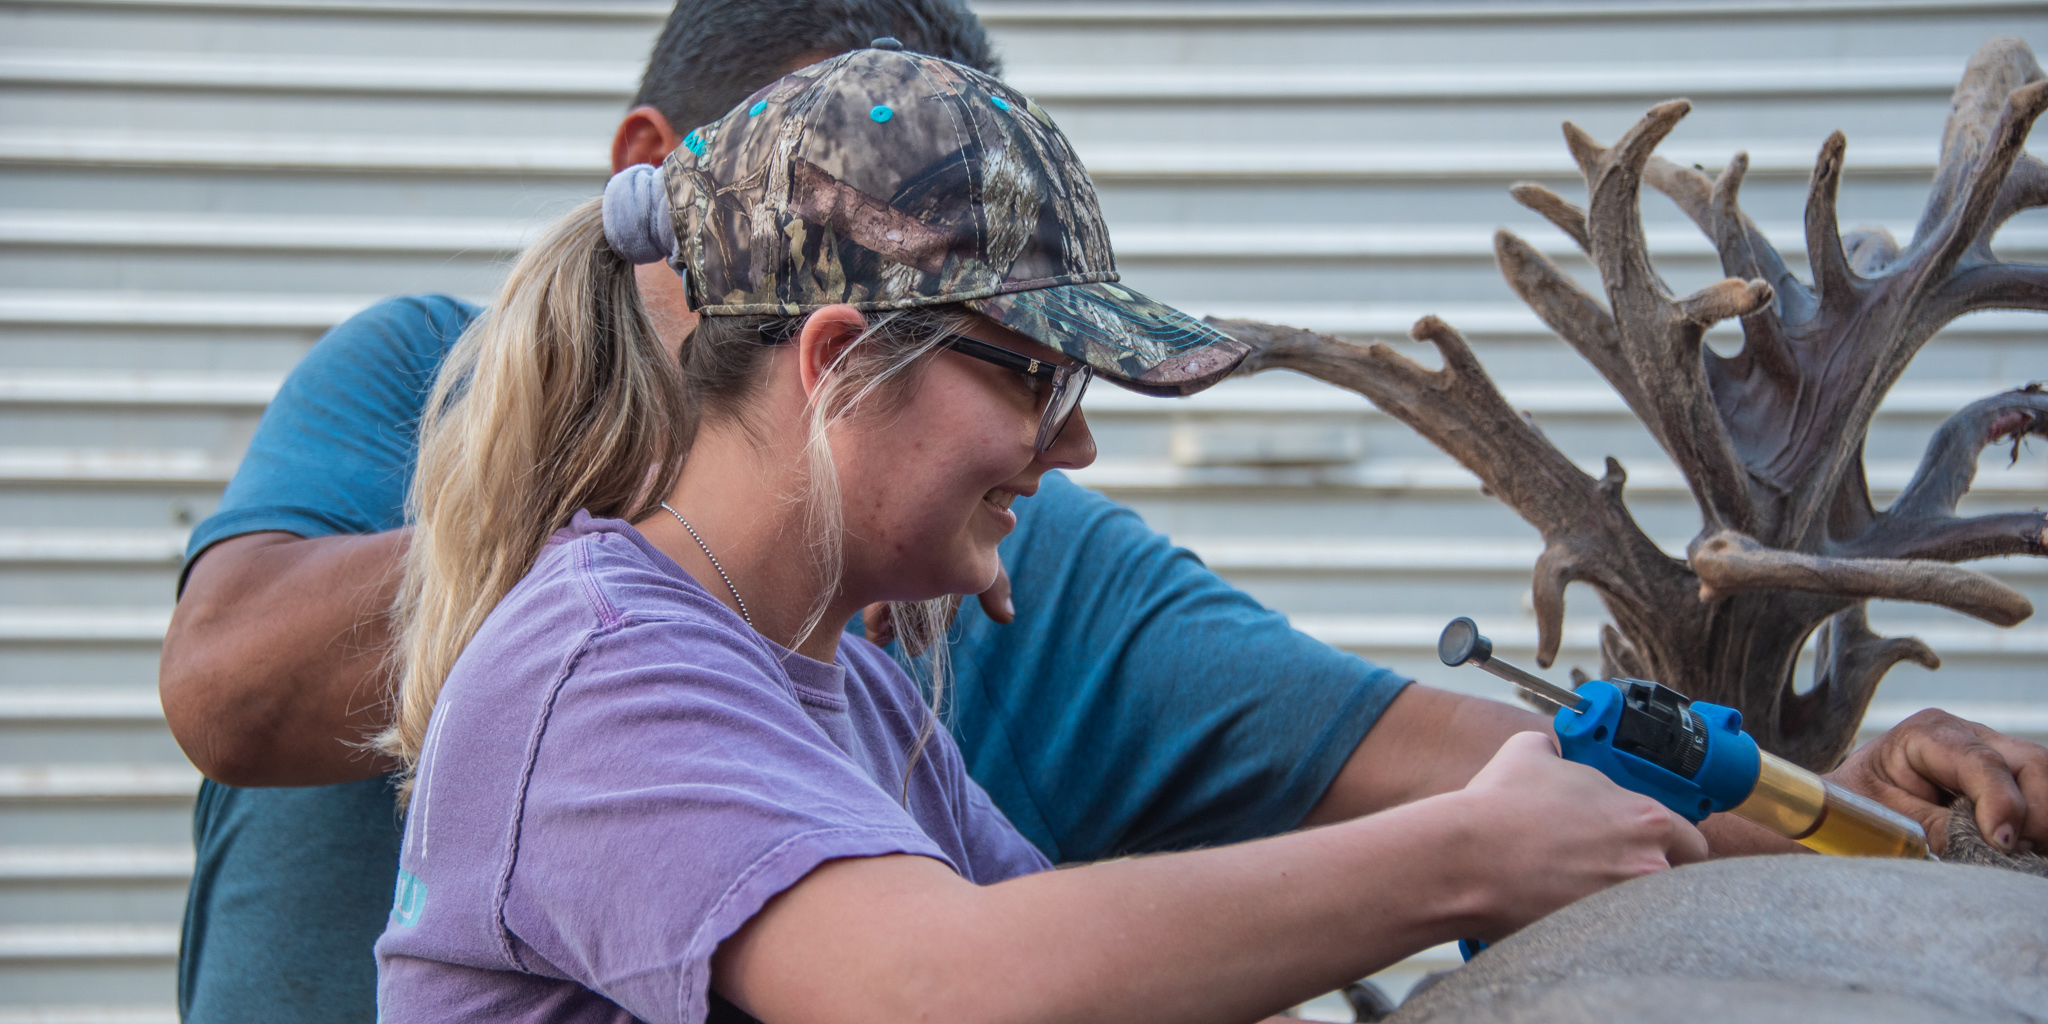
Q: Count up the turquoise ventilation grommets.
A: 3